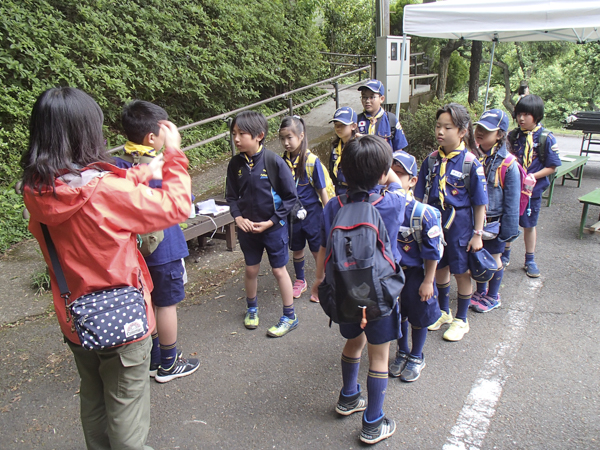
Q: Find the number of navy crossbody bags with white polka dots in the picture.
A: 1